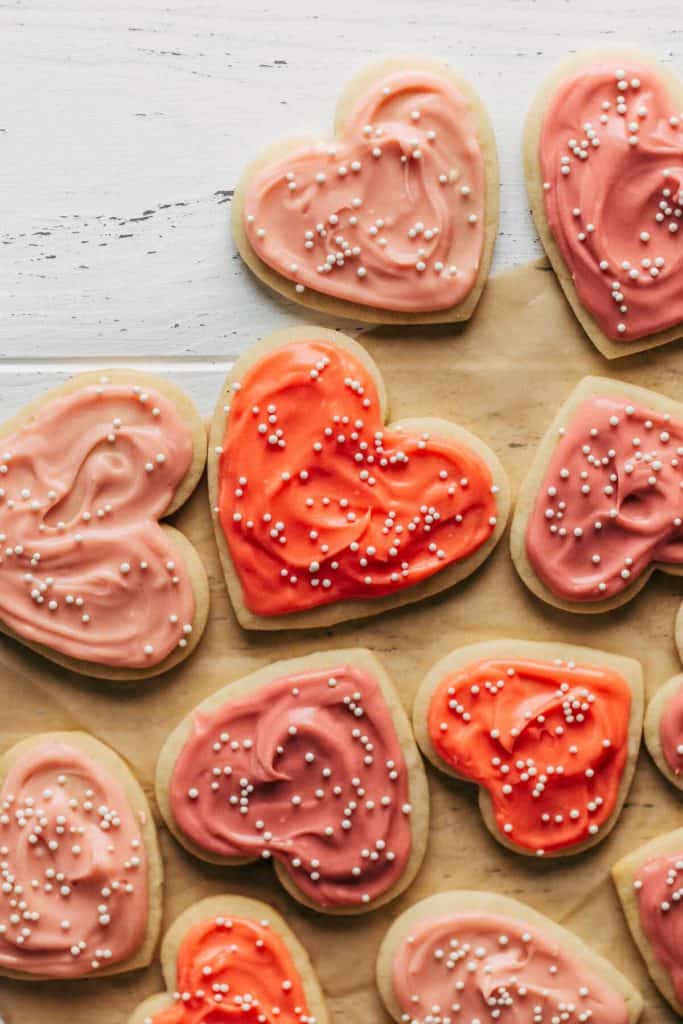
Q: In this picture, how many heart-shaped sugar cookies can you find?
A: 12